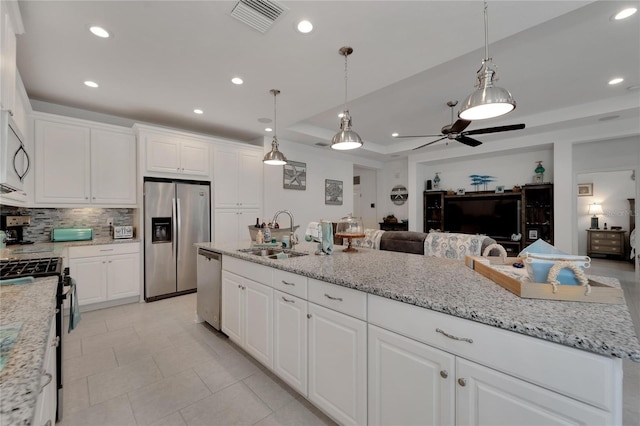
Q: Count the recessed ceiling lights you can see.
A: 10